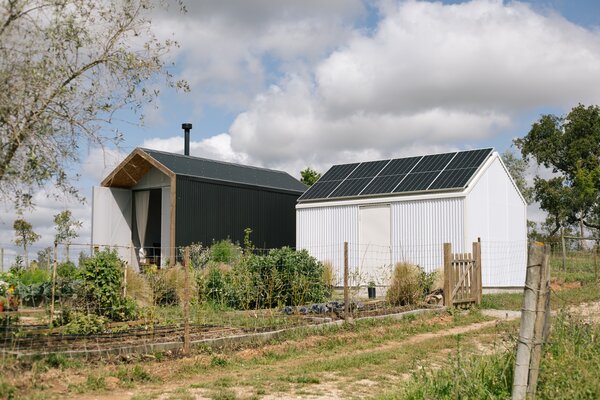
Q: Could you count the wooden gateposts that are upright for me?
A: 2